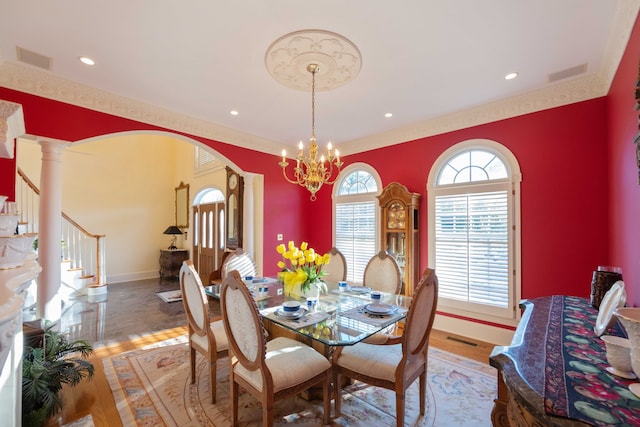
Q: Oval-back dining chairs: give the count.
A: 6